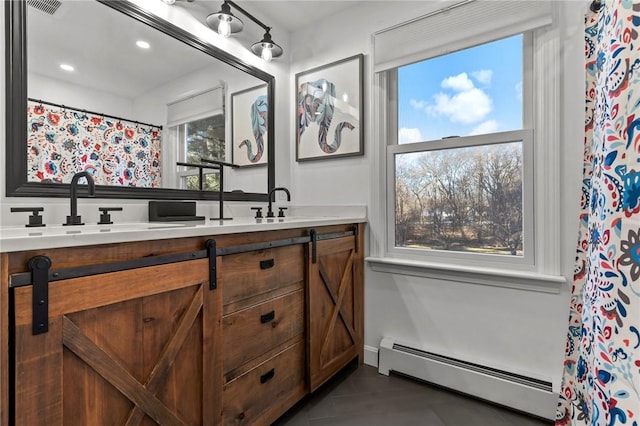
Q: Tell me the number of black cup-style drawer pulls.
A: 3